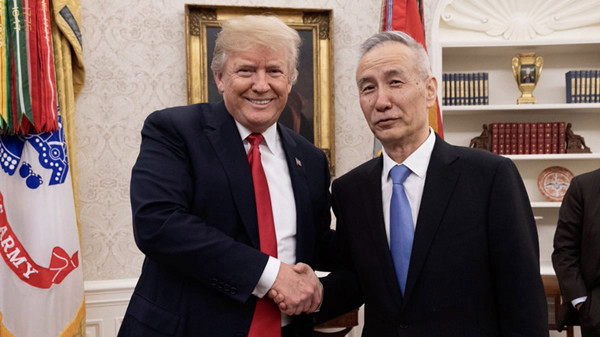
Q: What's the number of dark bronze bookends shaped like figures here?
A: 2